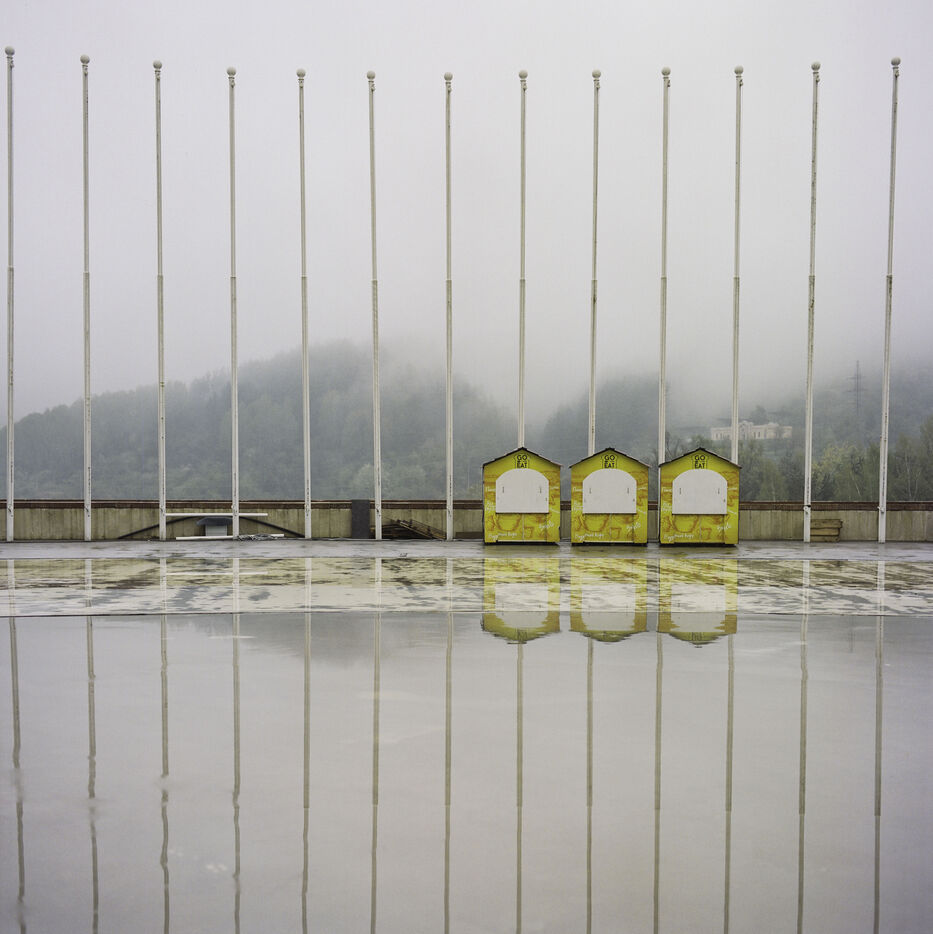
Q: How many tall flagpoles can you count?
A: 13